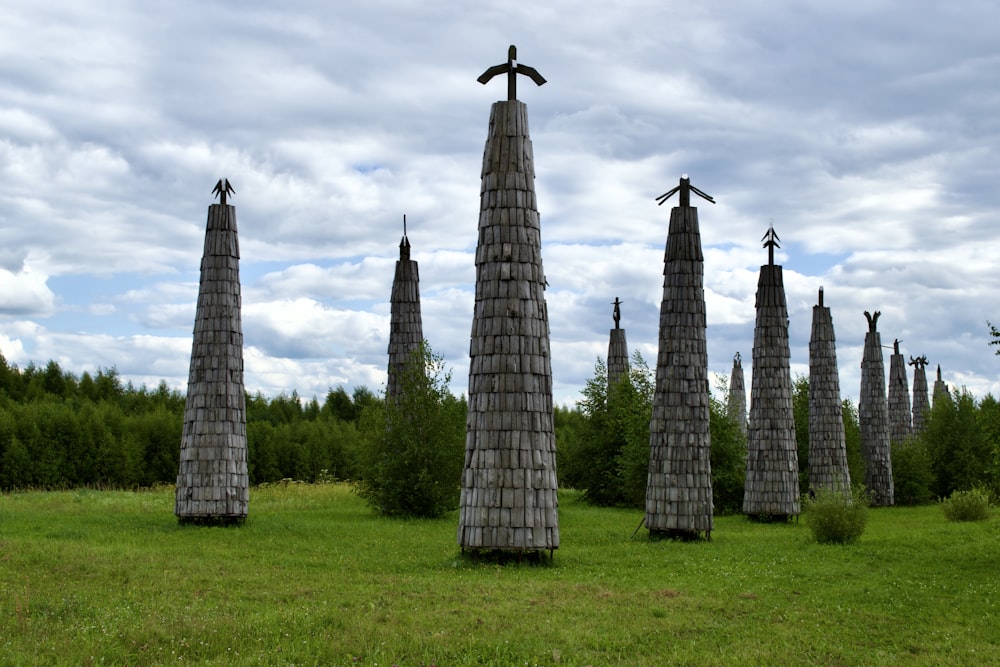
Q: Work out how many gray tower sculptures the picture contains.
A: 12